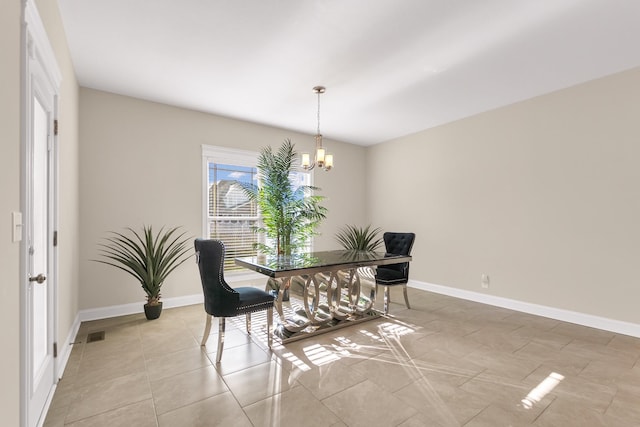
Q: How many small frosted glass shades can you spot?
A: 3